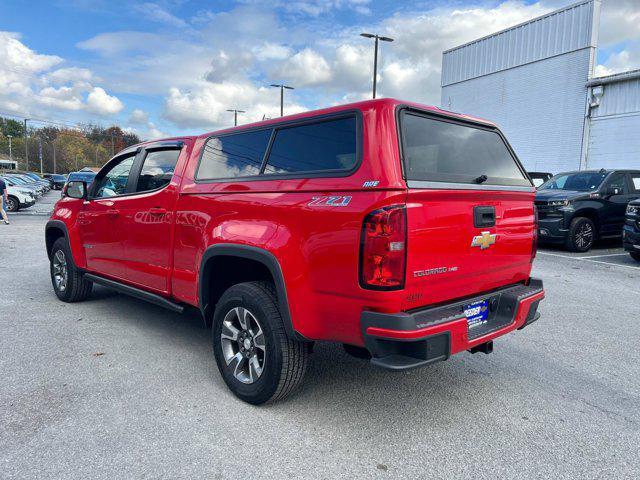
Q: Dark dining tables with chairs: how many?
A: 0